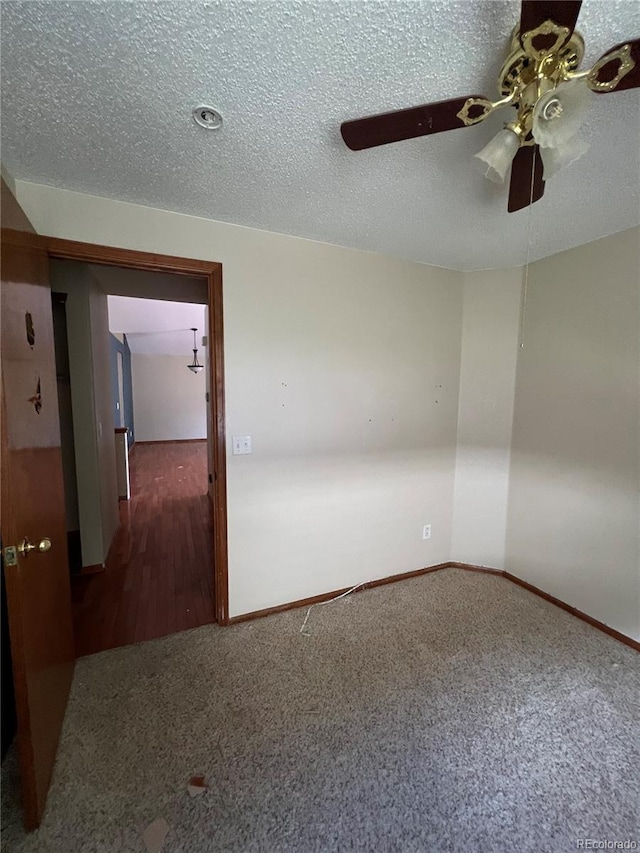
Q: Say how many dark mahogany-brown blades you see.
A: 4